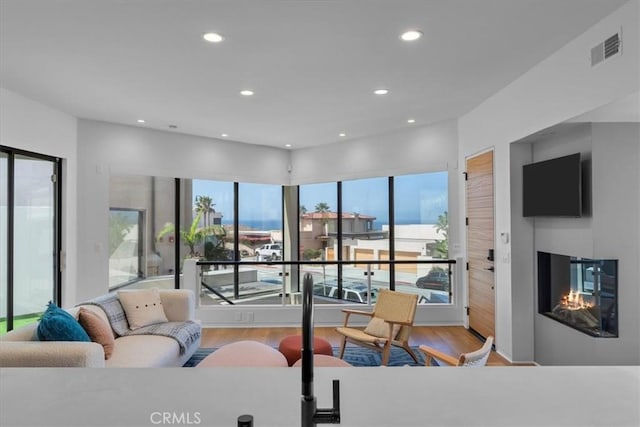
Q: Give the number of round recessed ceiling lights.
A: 9